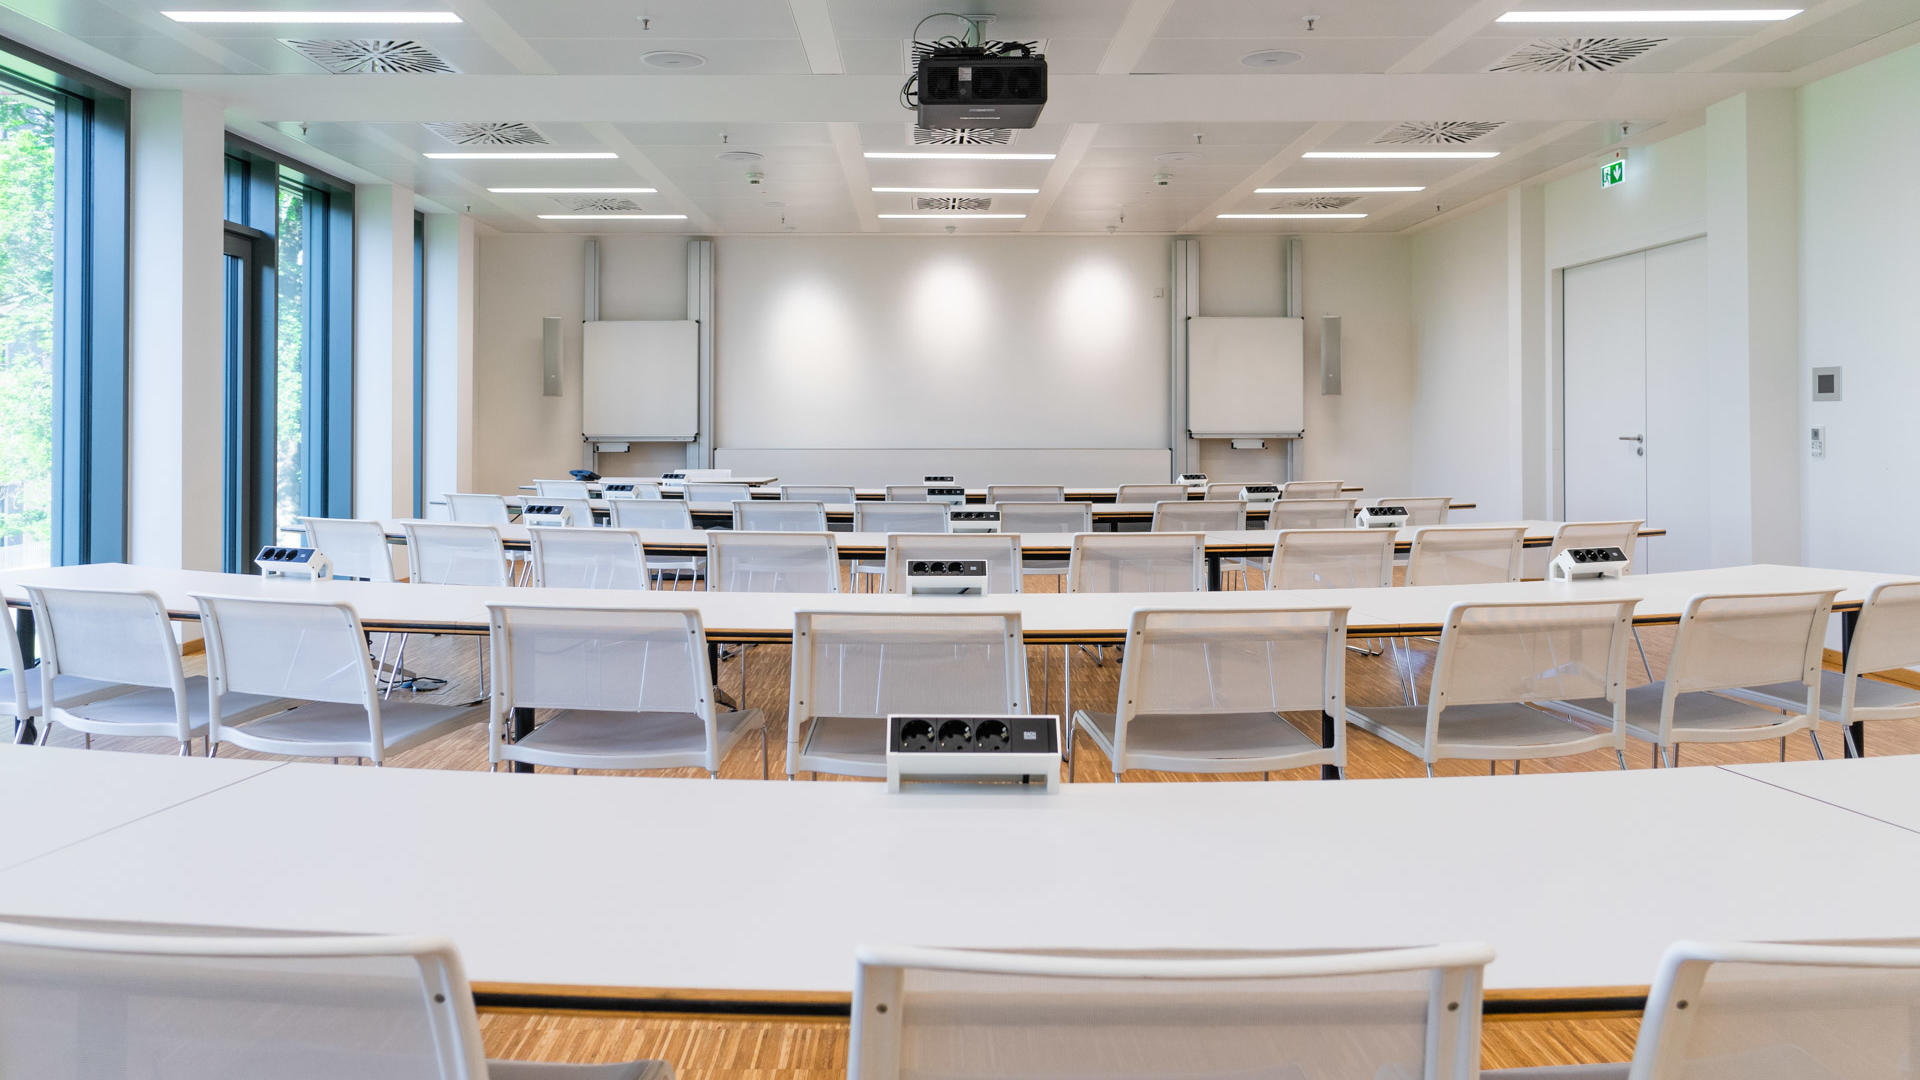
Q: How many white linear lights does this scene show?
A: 11